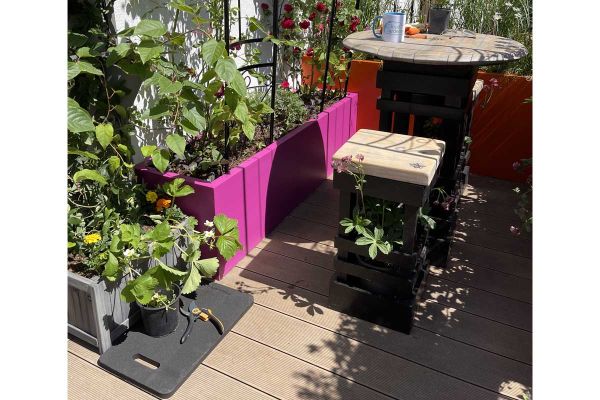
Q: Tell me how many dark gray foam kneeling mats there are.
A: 1